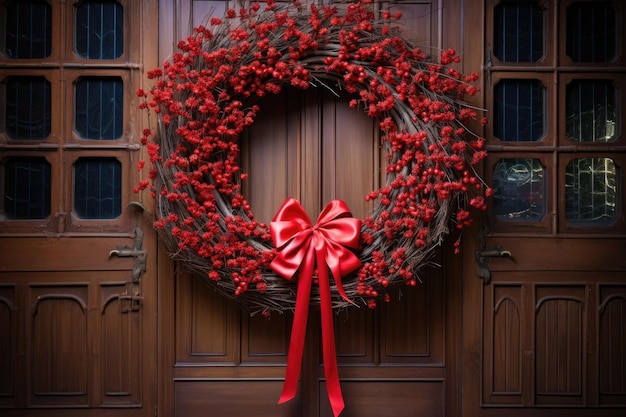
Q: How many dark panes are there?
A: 12